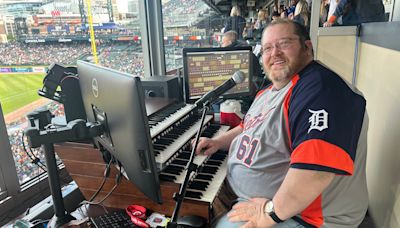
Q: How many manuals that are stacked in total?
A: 4